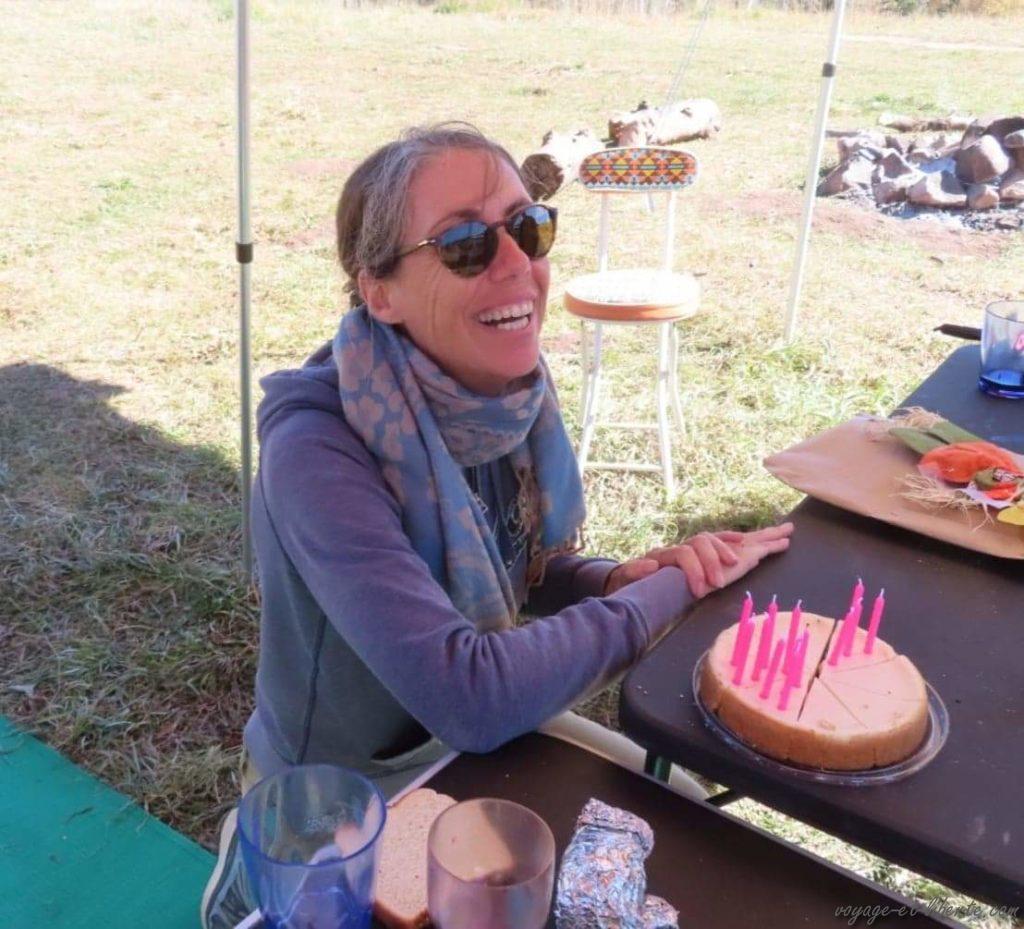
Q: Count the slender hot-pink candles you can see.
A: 12